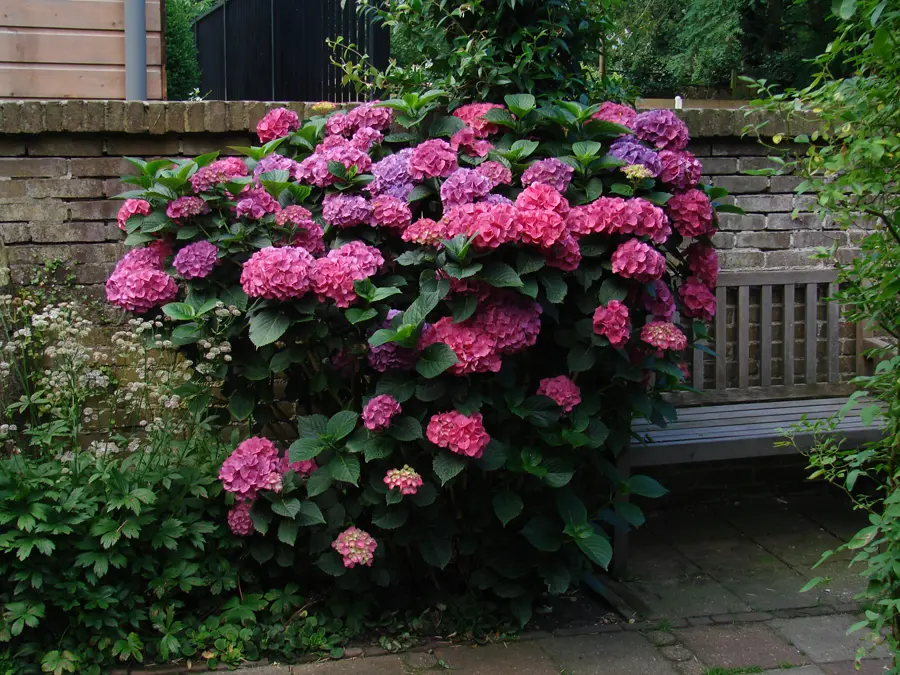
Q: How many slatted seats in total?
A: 1